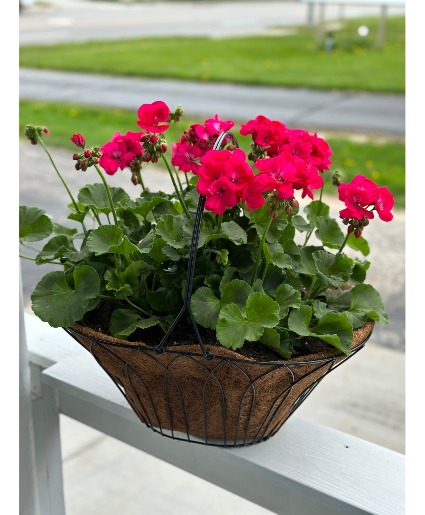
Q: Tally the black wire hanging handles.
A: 1